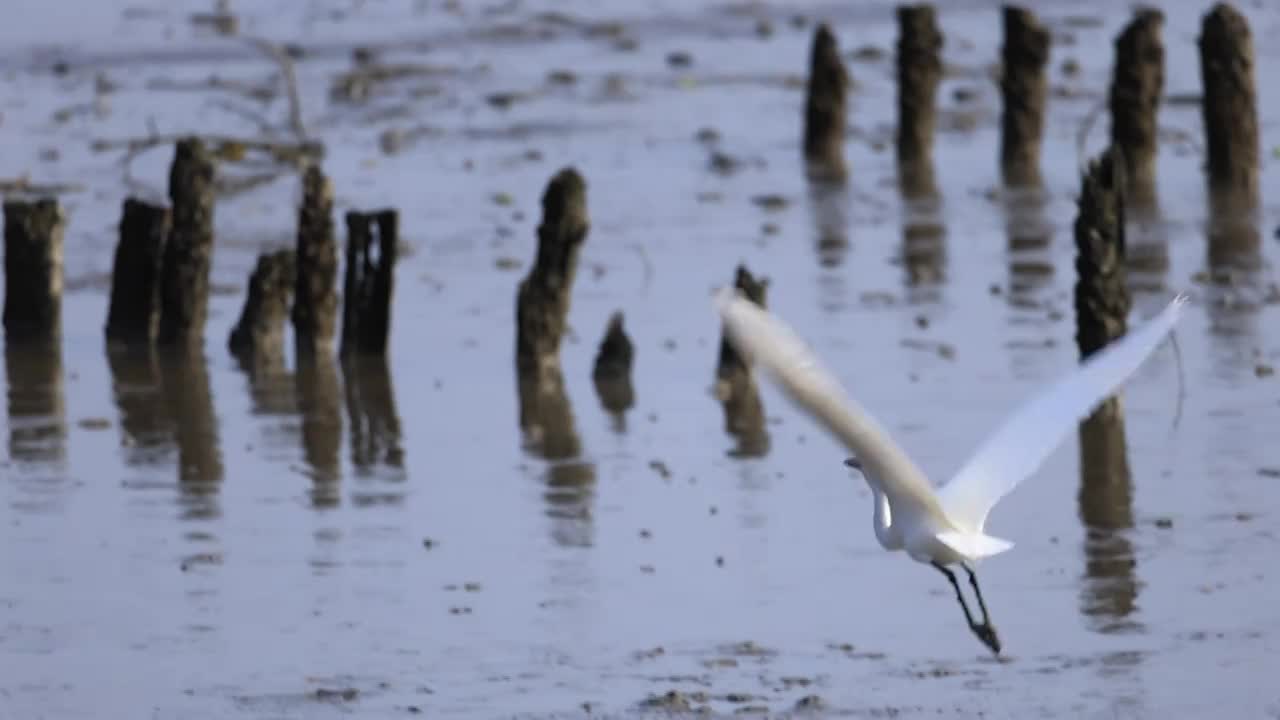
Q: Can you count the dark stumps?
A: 15